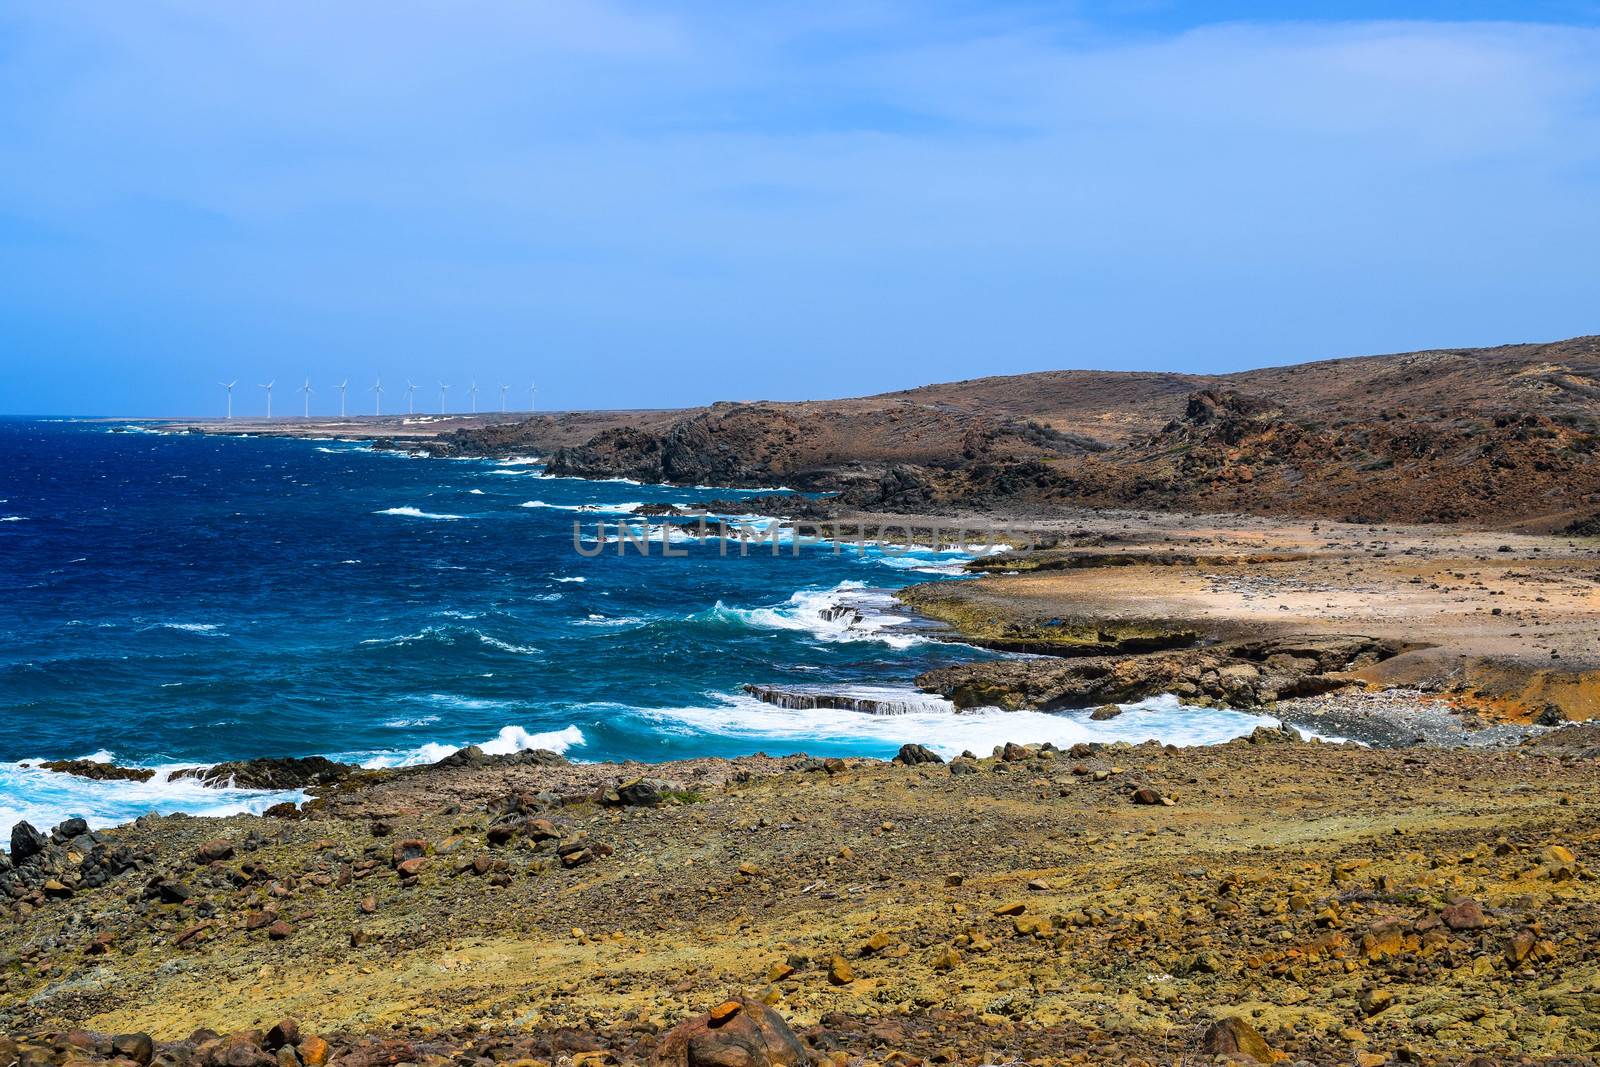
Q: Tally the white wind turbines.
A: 10